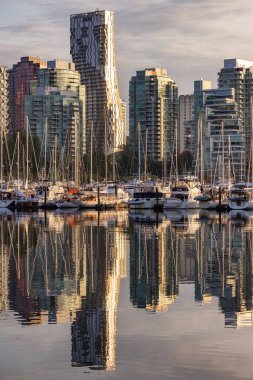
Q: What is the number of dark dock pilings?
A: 4